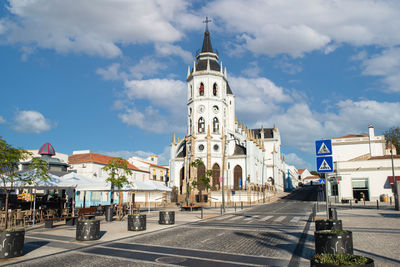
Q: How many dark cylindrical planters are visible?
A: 7